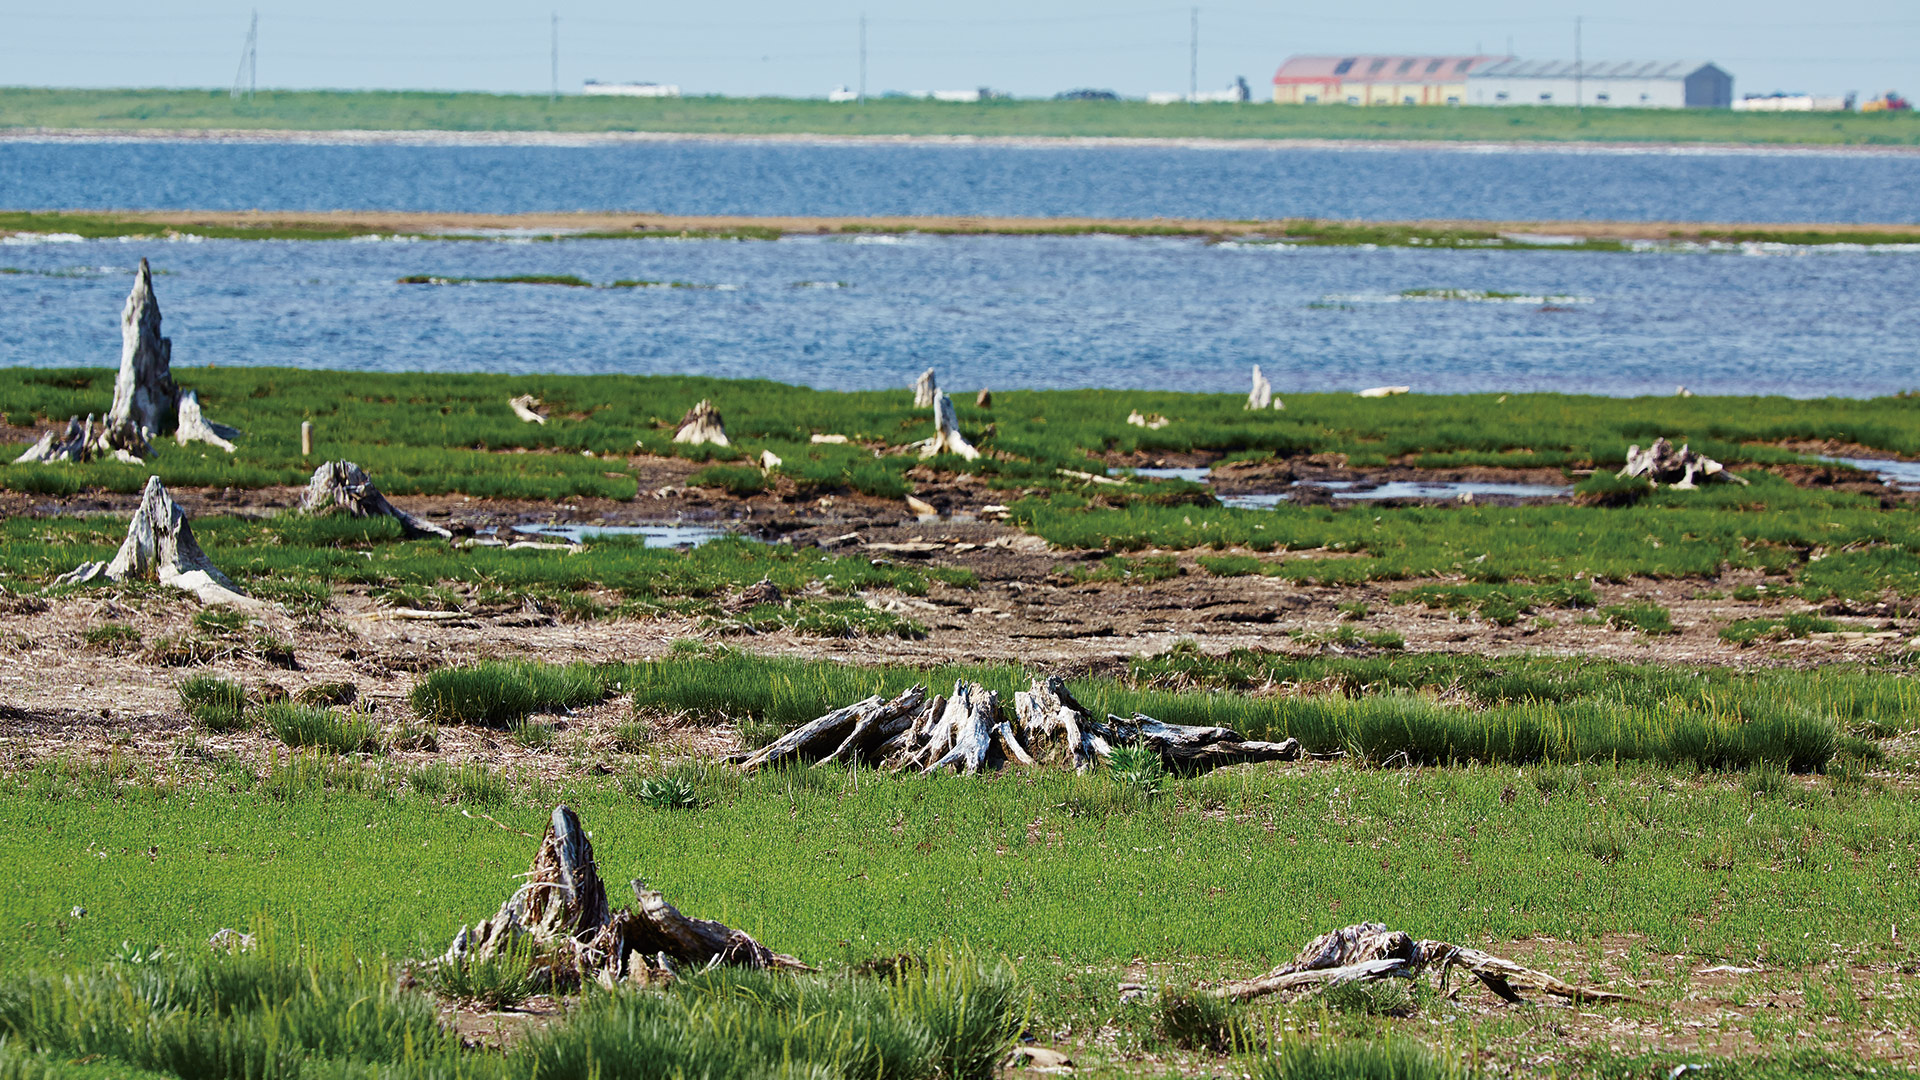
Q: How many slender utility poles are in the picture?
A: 5